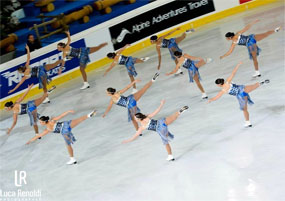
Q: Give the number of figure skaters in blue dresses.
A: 11